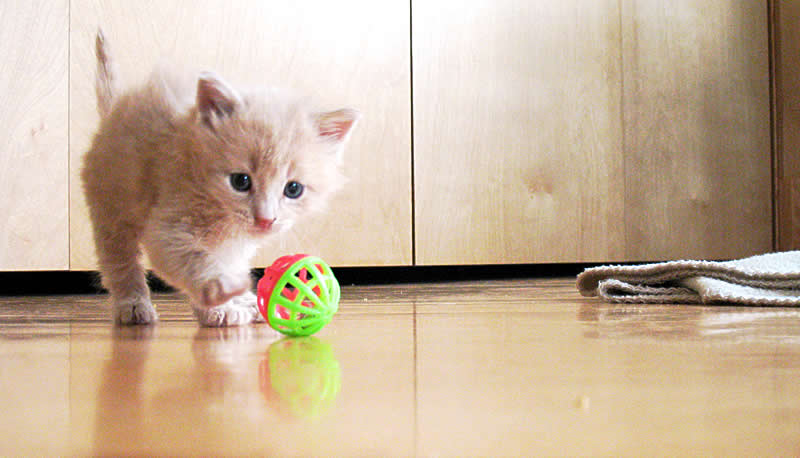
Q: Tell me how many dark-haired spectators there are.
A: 0